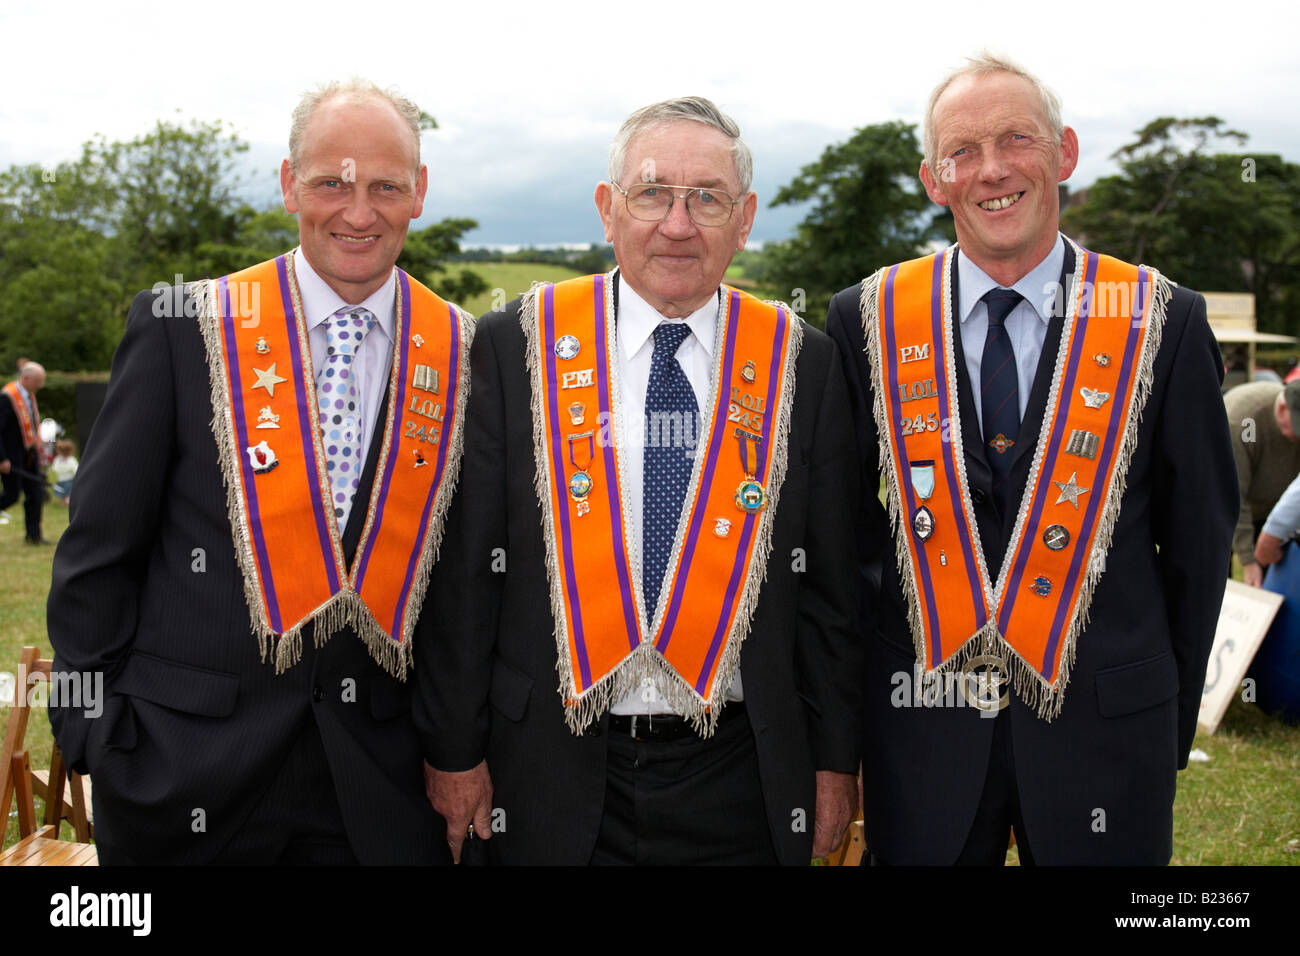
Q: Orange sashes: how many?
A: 4